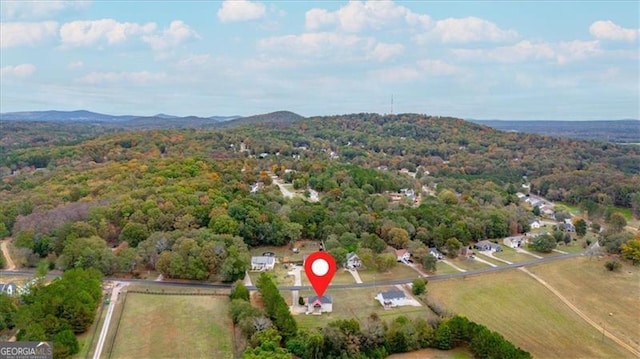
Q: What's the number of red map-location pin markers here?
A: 1